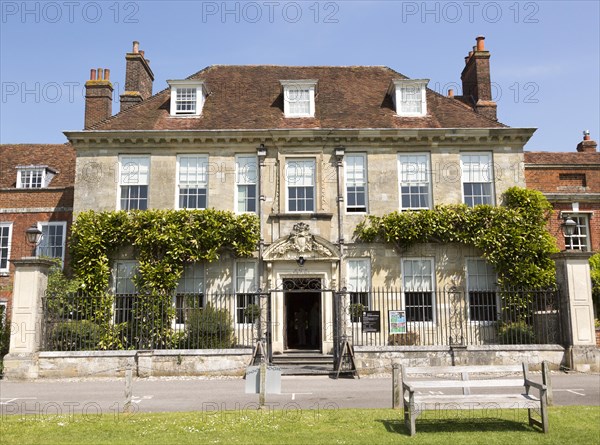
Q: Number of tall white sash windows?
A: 13